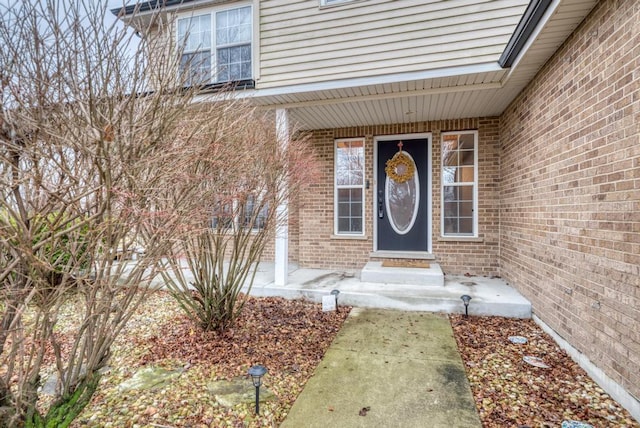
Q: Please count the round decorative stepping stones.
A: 3